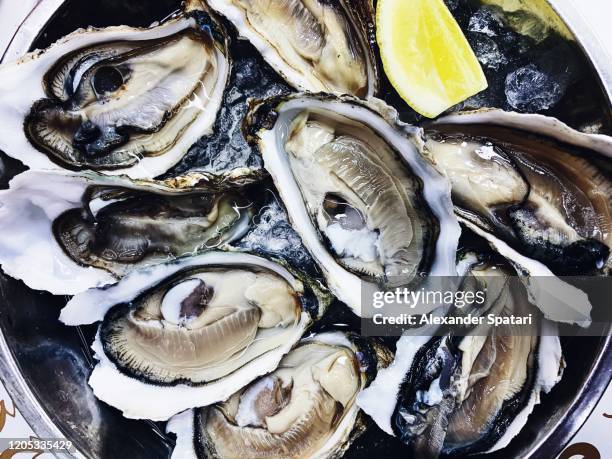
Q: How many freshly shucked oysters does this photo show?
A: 8